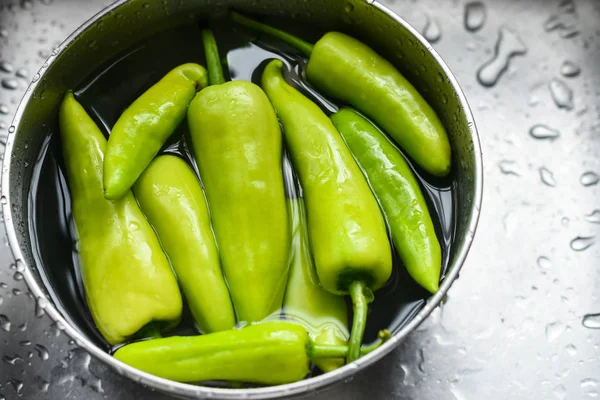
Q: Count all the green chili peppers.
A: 9